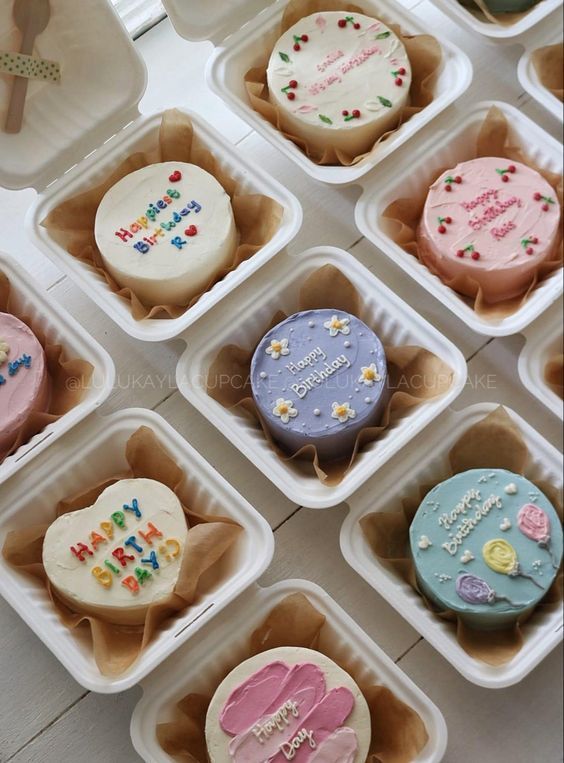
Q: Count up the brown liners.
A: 11